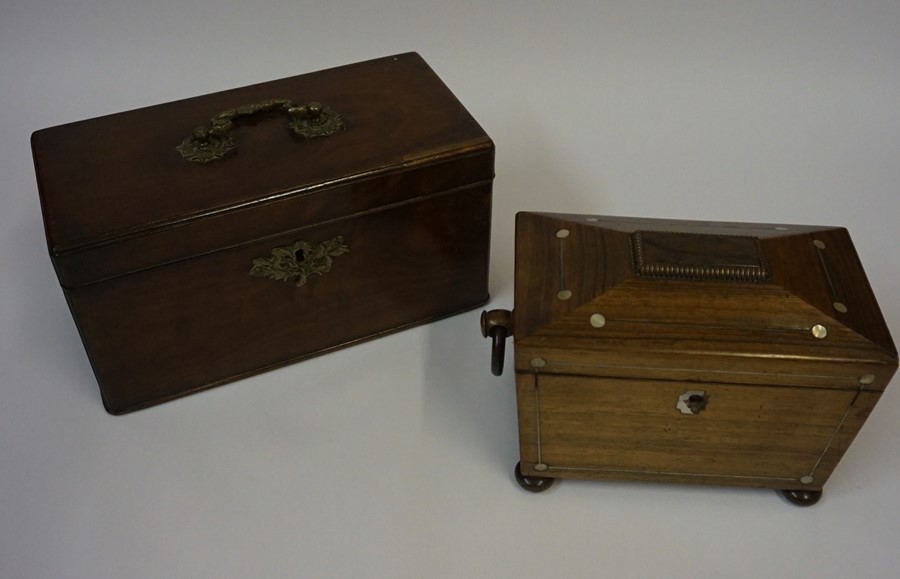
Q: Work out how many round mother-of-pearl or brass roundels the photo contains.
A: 12